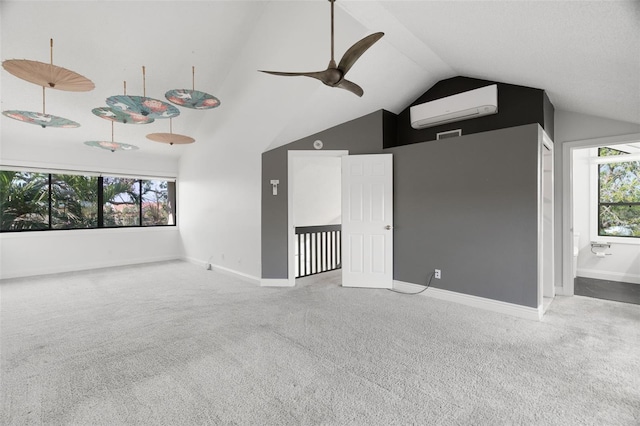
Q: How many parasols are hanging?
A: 7